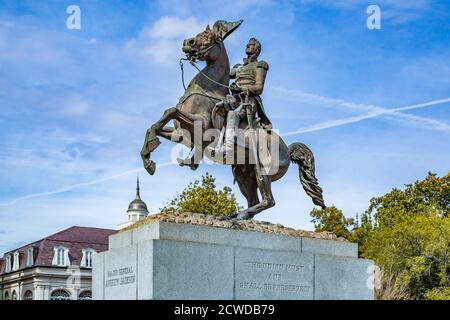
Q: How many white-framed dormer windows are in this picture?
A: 5